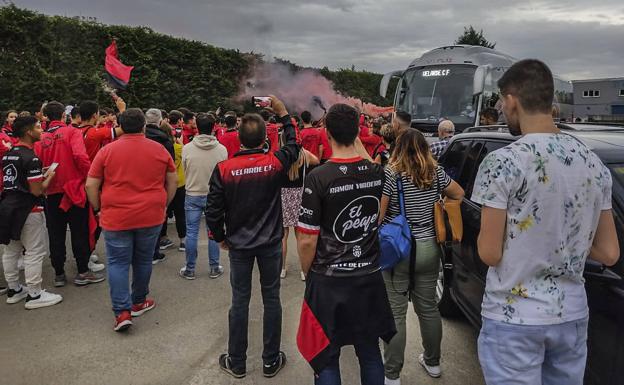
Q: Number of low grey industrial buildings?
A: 1